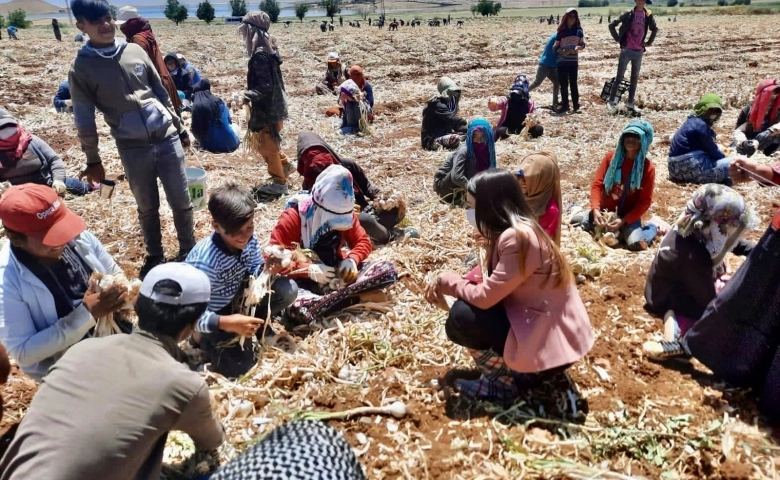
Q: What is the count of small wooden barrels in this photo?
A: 0